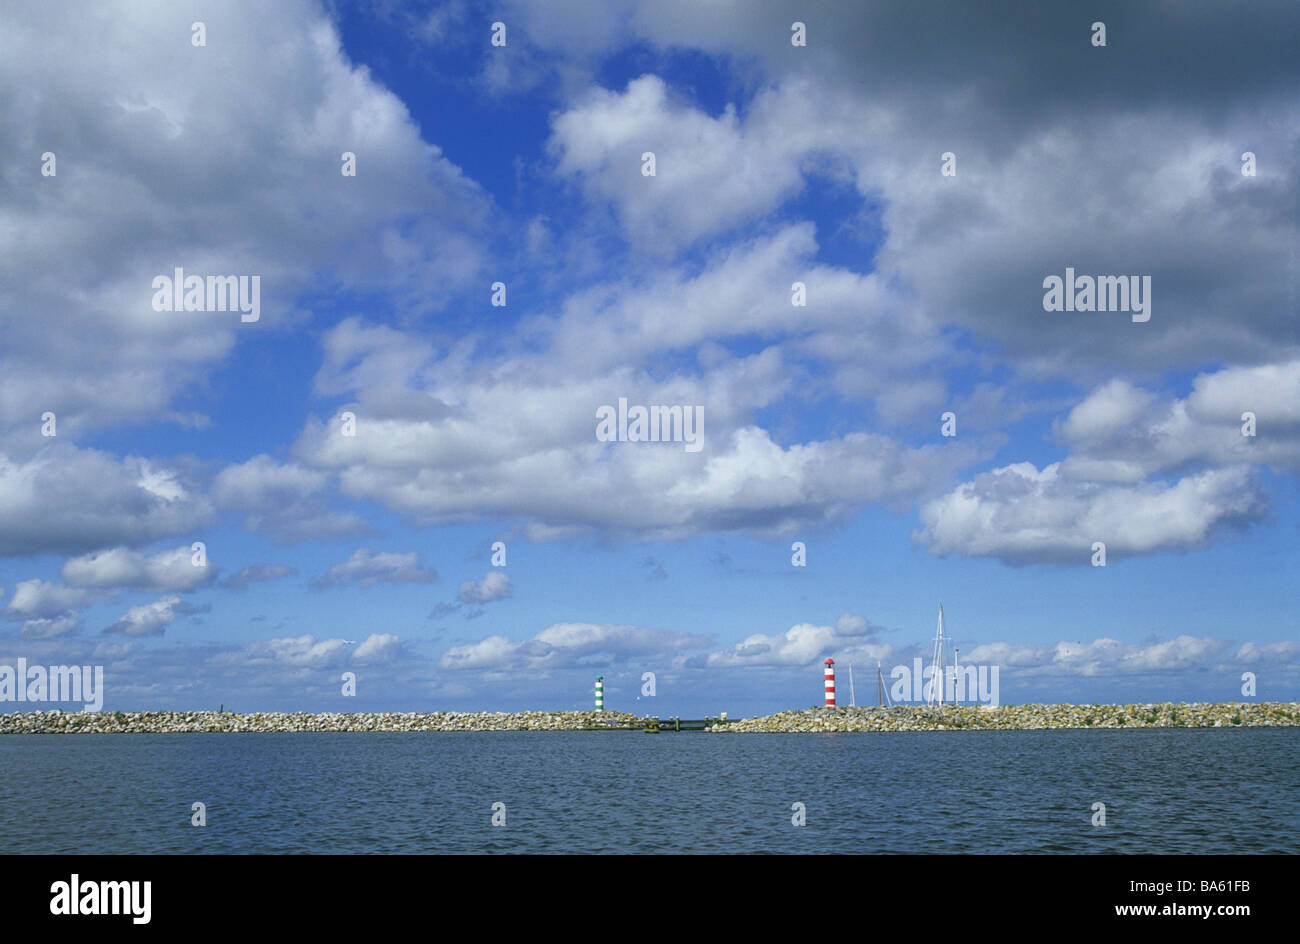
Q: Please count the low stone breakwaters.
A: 2